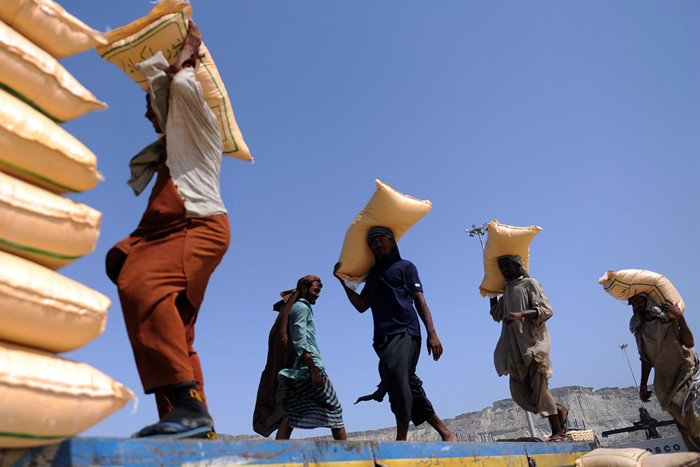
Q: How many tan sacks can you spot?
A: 12